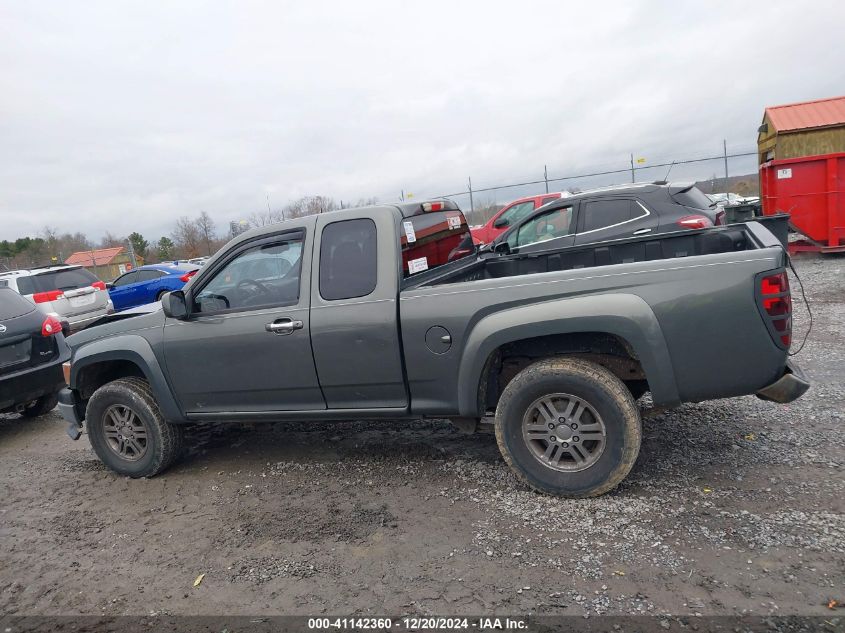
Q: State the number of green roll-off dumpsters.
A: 0